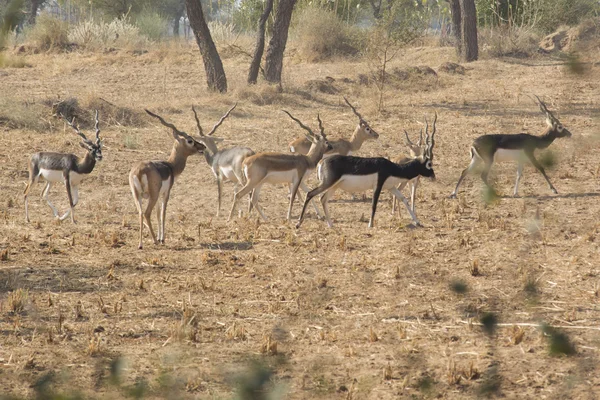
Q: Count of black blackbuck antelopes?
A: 3